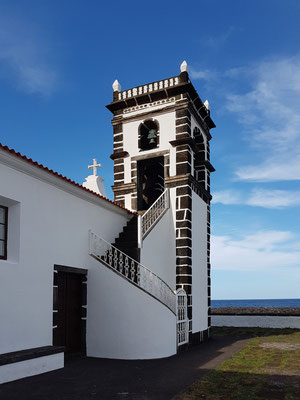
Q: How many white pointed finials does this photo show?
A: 3